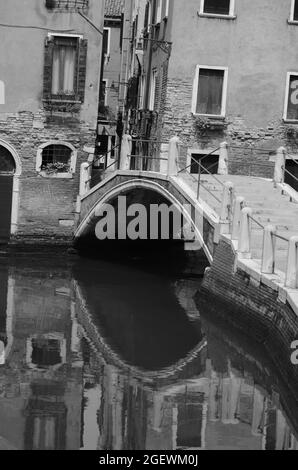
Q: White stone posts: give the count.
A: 10